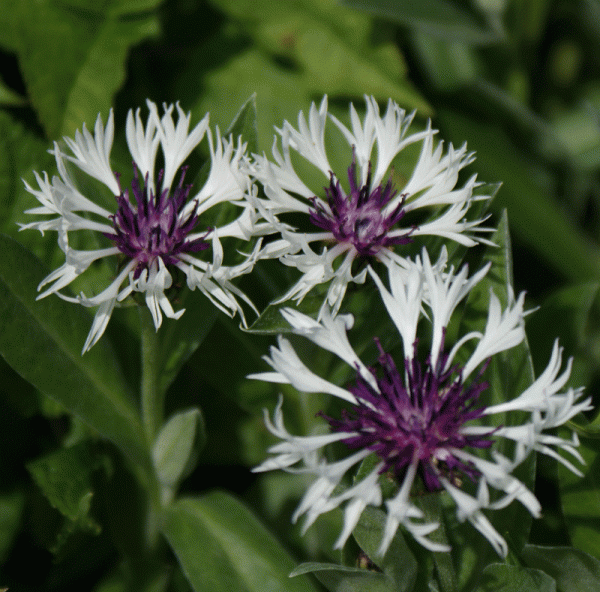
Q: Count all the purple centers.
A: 3